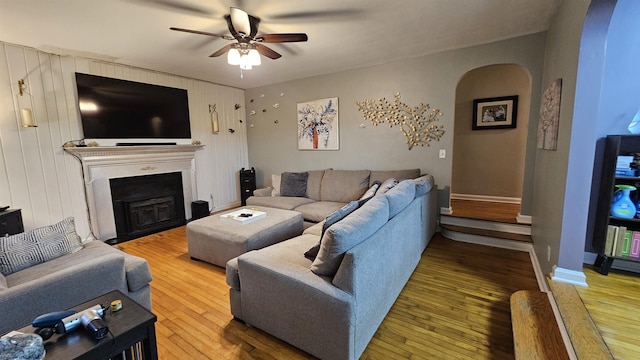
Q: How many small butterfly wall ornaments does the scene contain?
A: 11